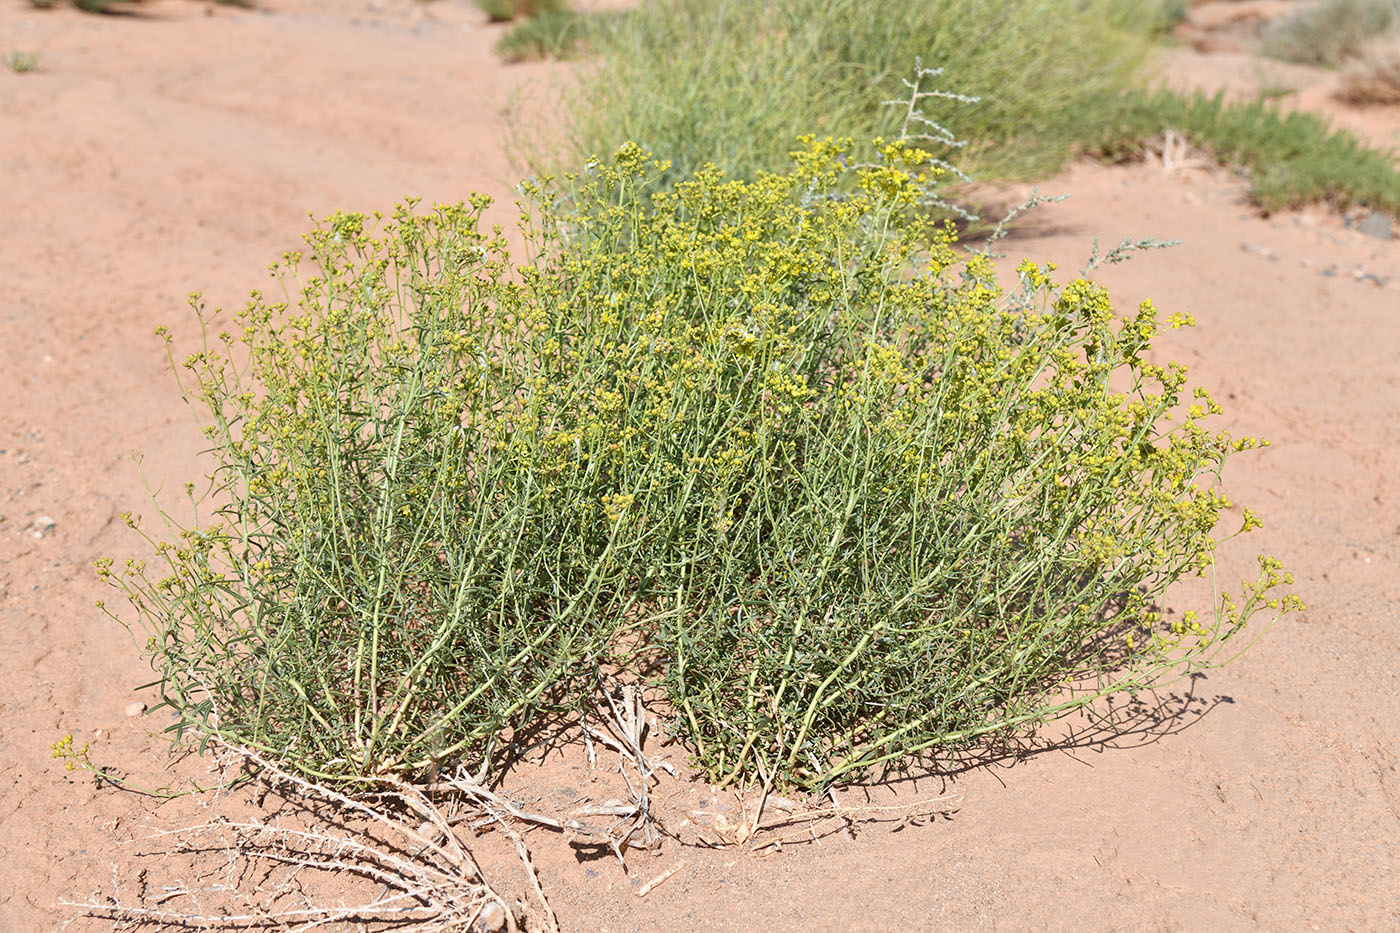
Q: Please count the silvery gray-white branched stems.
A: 3